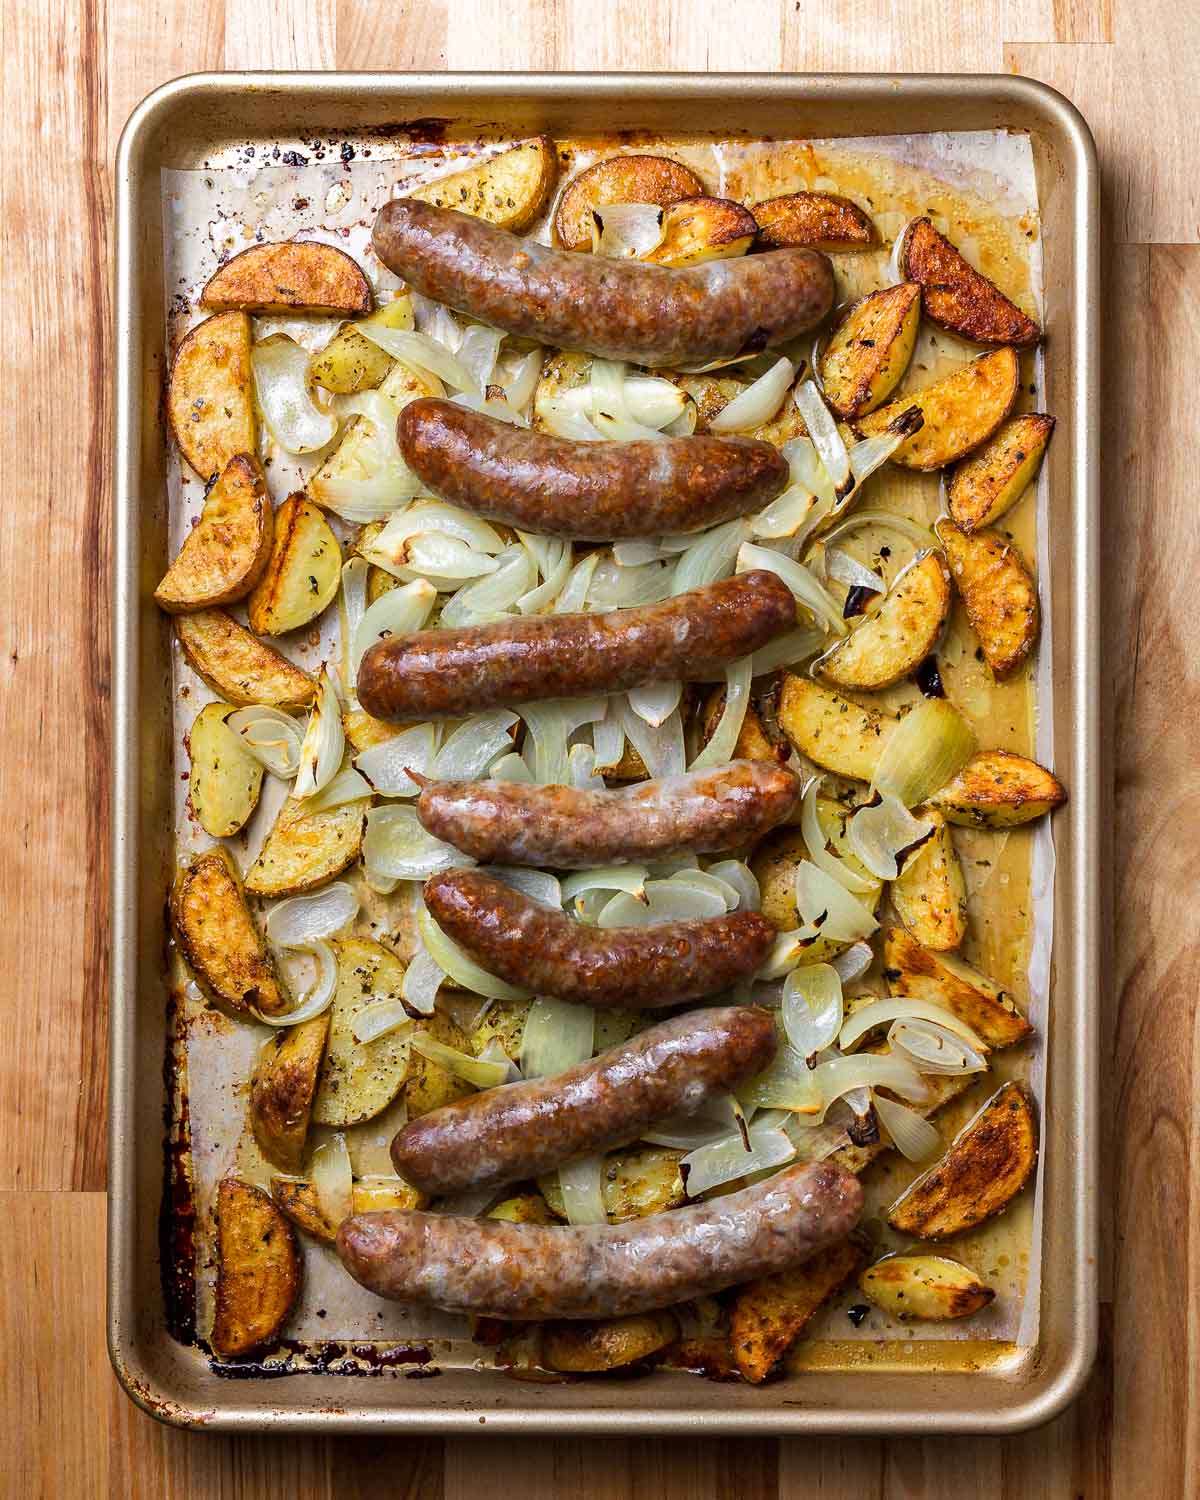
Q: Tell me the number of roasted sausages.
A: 7